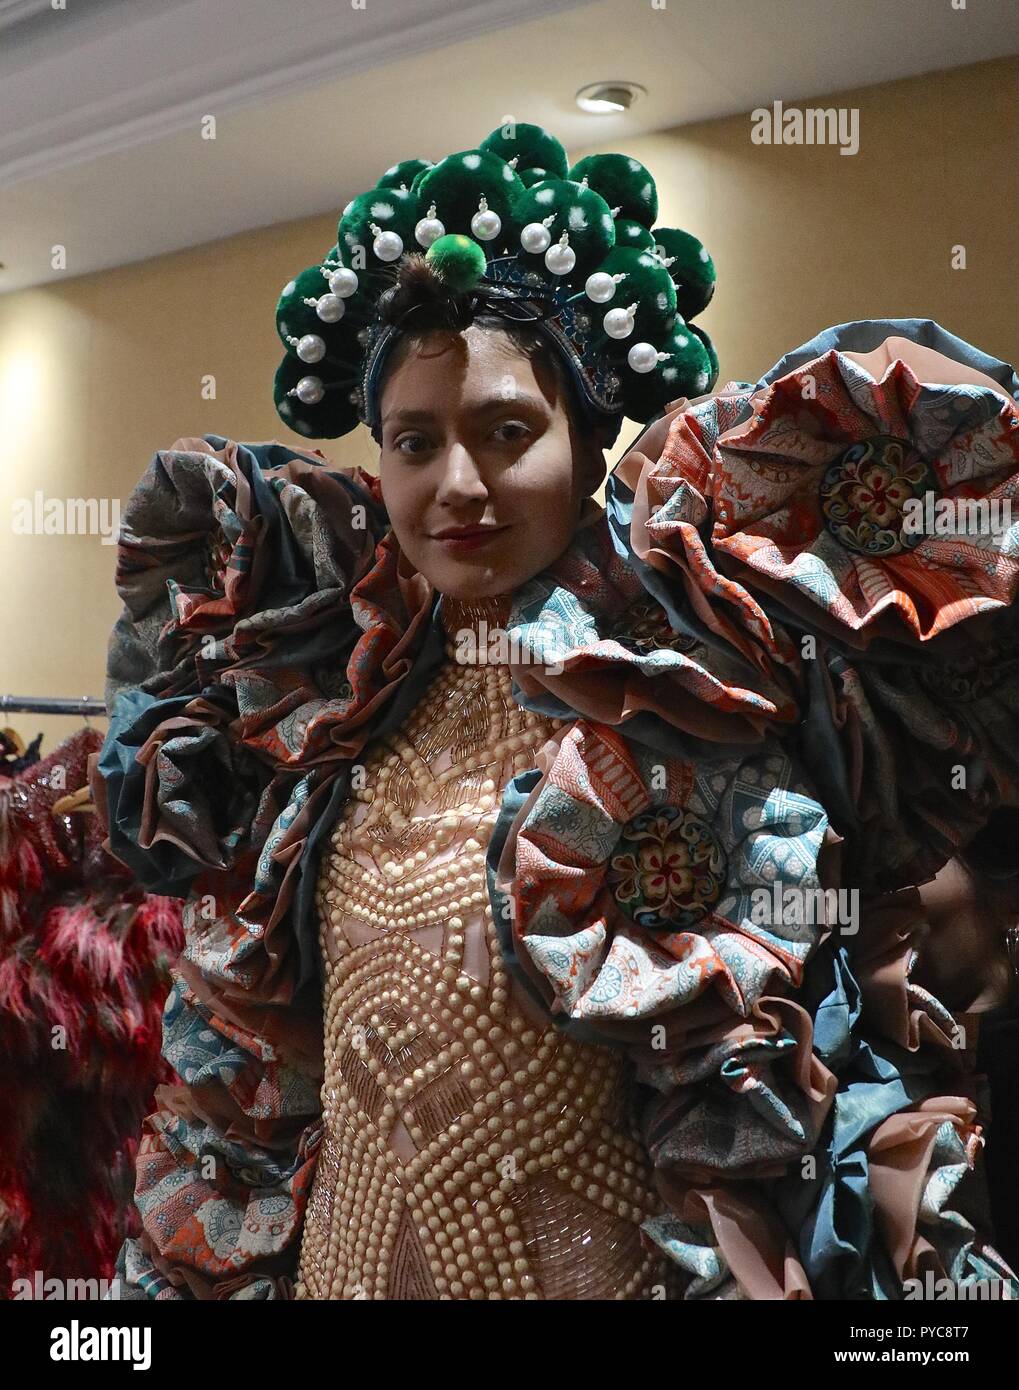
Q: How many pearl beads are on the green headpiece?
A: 12